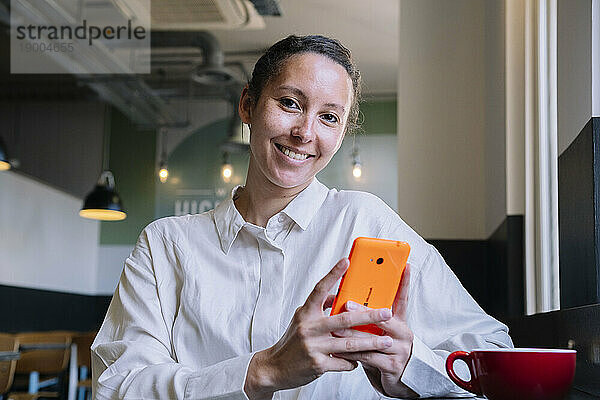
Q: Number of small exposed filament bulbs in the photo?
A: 3